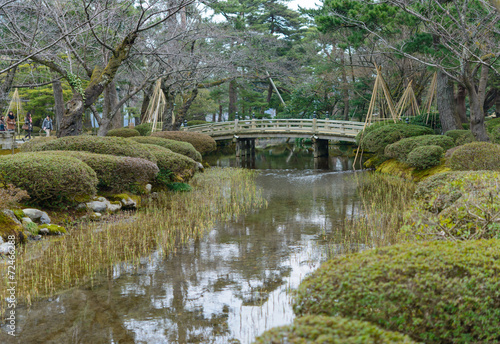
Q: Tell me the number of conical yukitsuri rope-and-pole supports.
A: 5